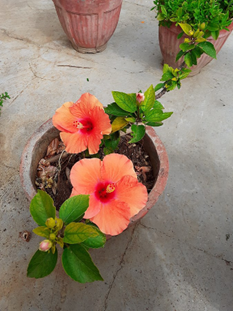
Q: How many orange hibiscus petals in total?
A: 10